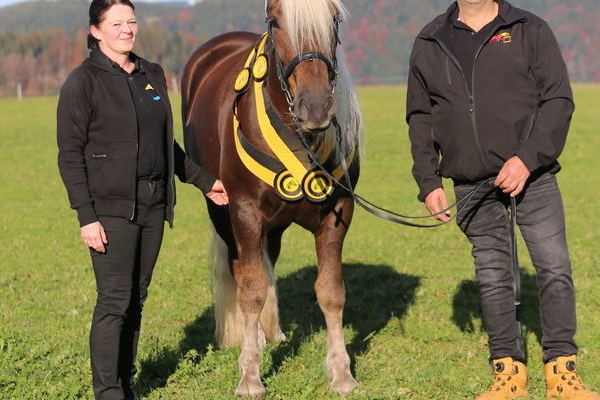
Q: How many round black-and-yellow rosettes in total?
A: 4